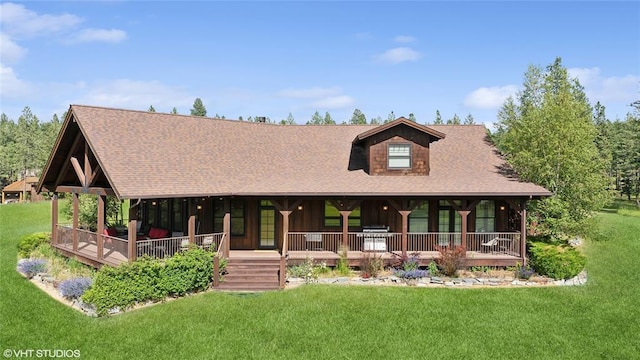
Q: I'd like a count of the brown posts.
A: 13